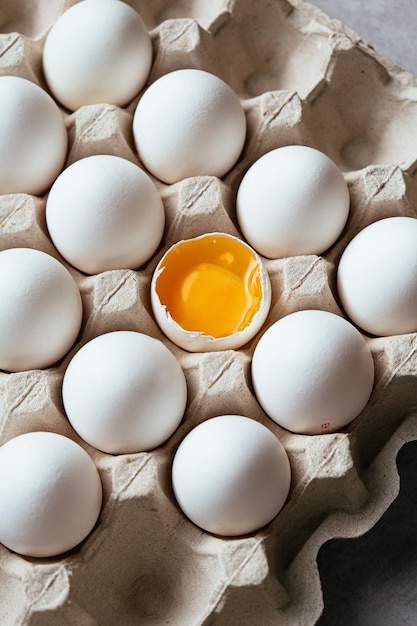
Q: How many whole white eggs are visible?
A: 11